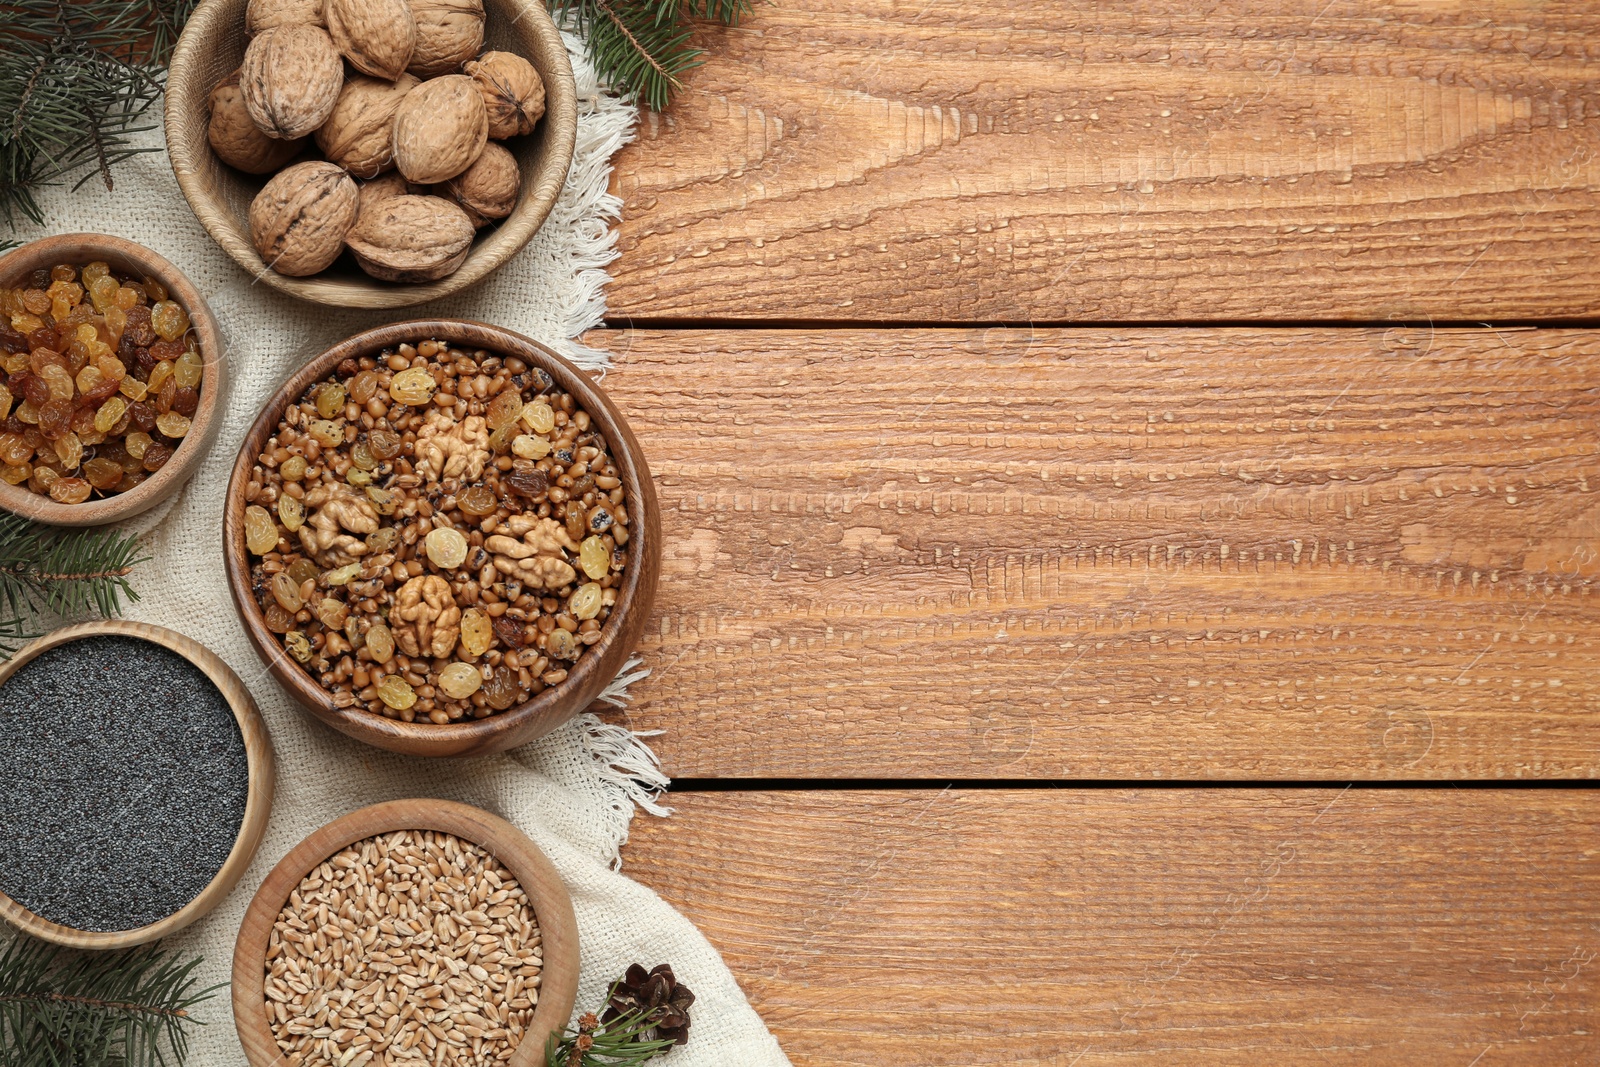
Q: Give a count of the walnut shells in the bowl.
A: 12